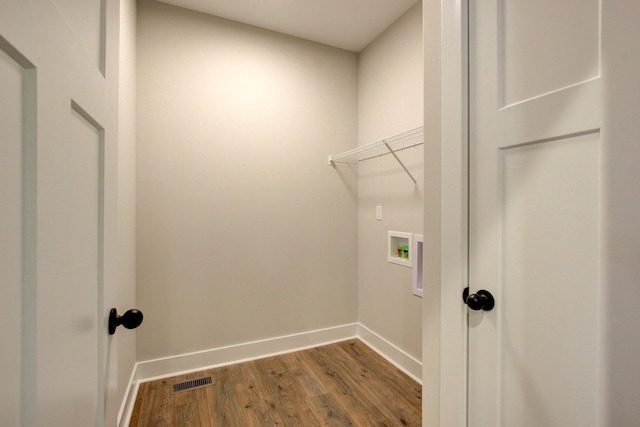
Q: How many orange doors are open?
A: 0